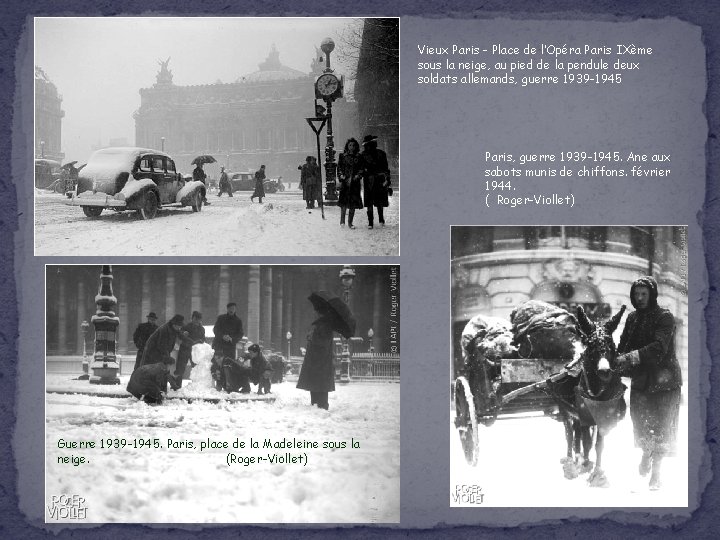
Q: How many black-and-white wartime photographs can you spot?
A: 3